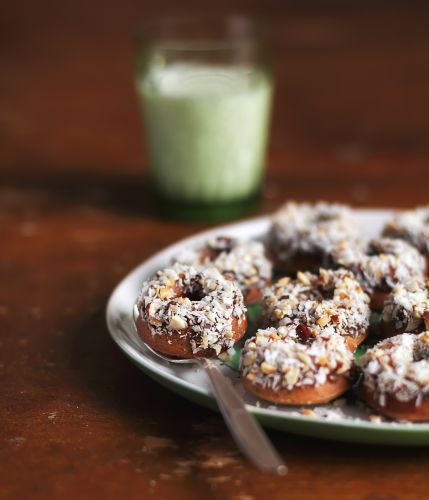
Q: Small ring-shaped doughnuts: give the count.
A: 9